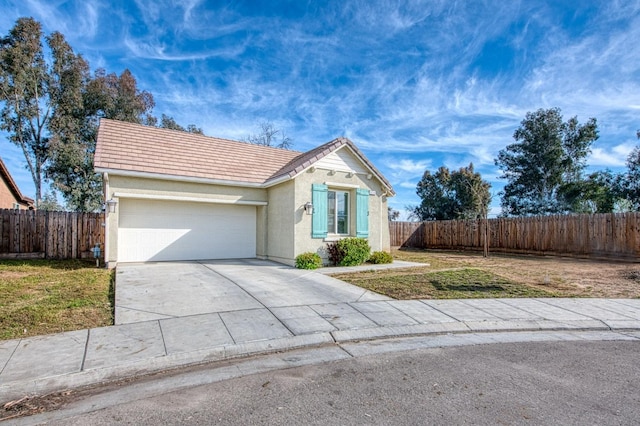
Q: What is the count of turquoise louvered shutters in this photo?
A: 2